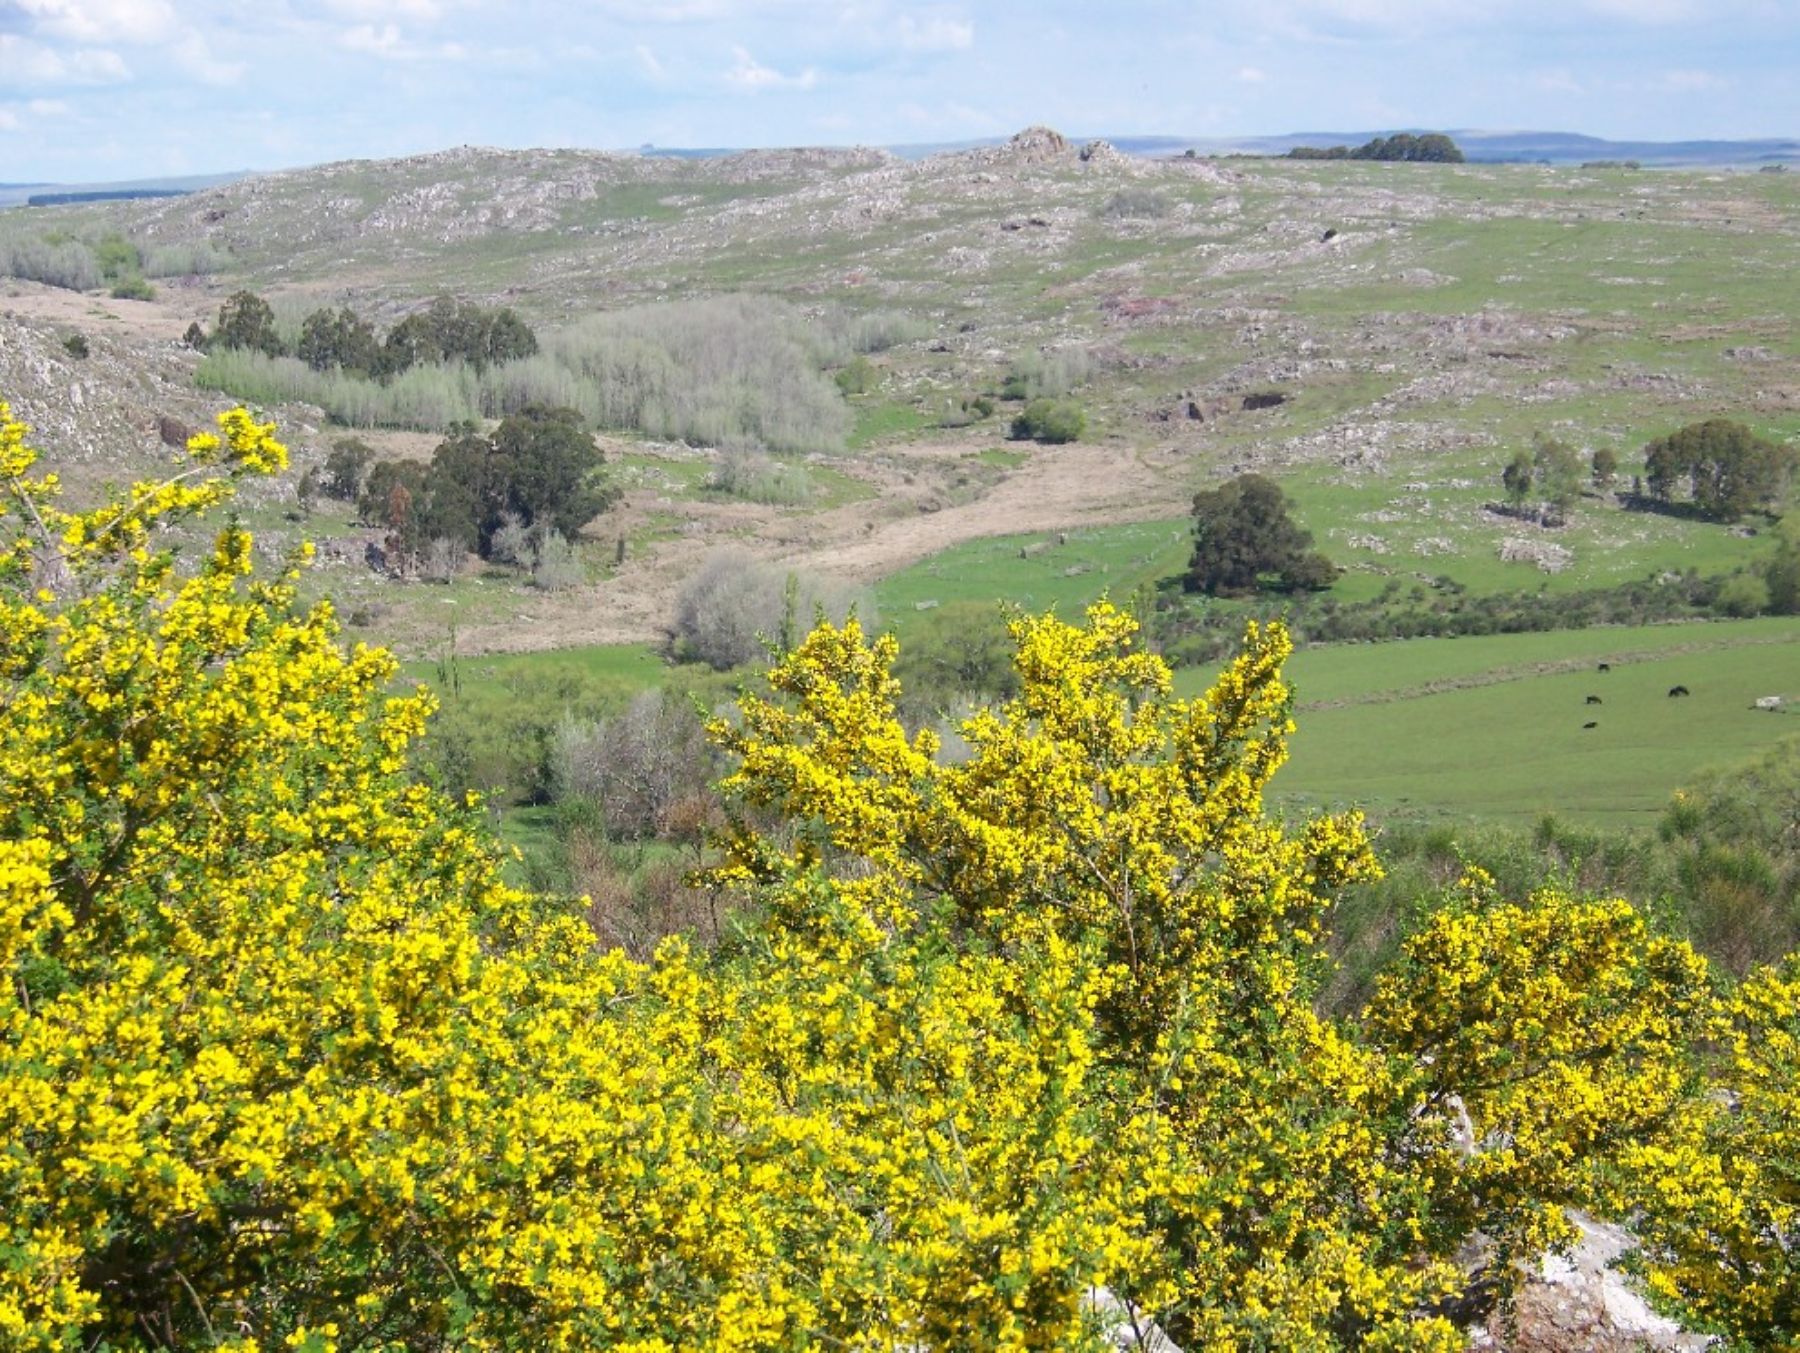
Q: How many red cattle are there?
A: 0